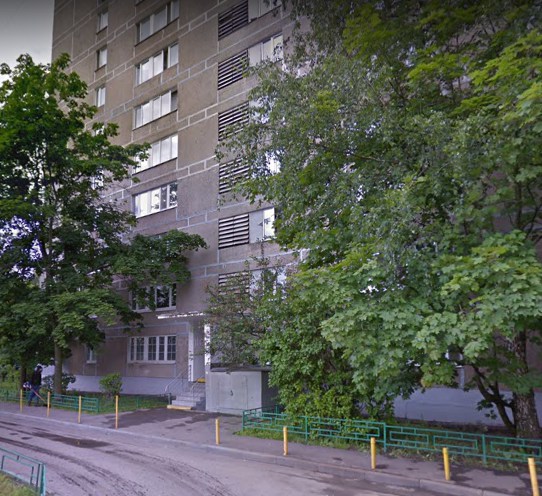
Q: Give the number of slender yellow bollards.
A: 9